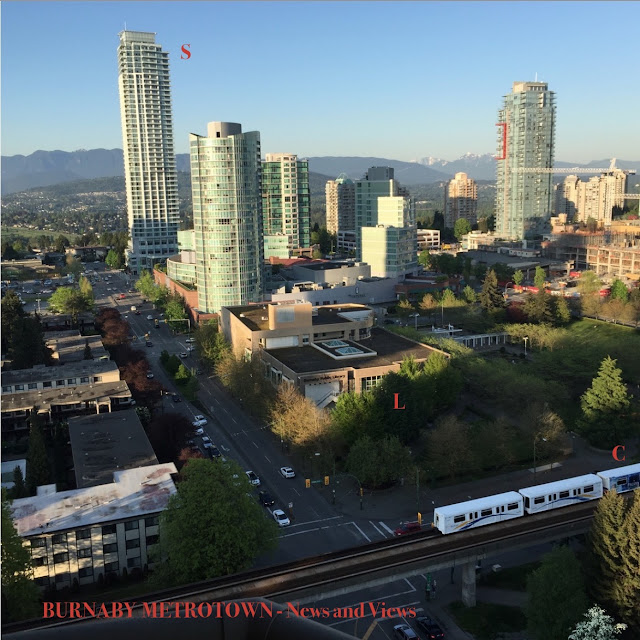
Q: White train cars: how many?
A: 3